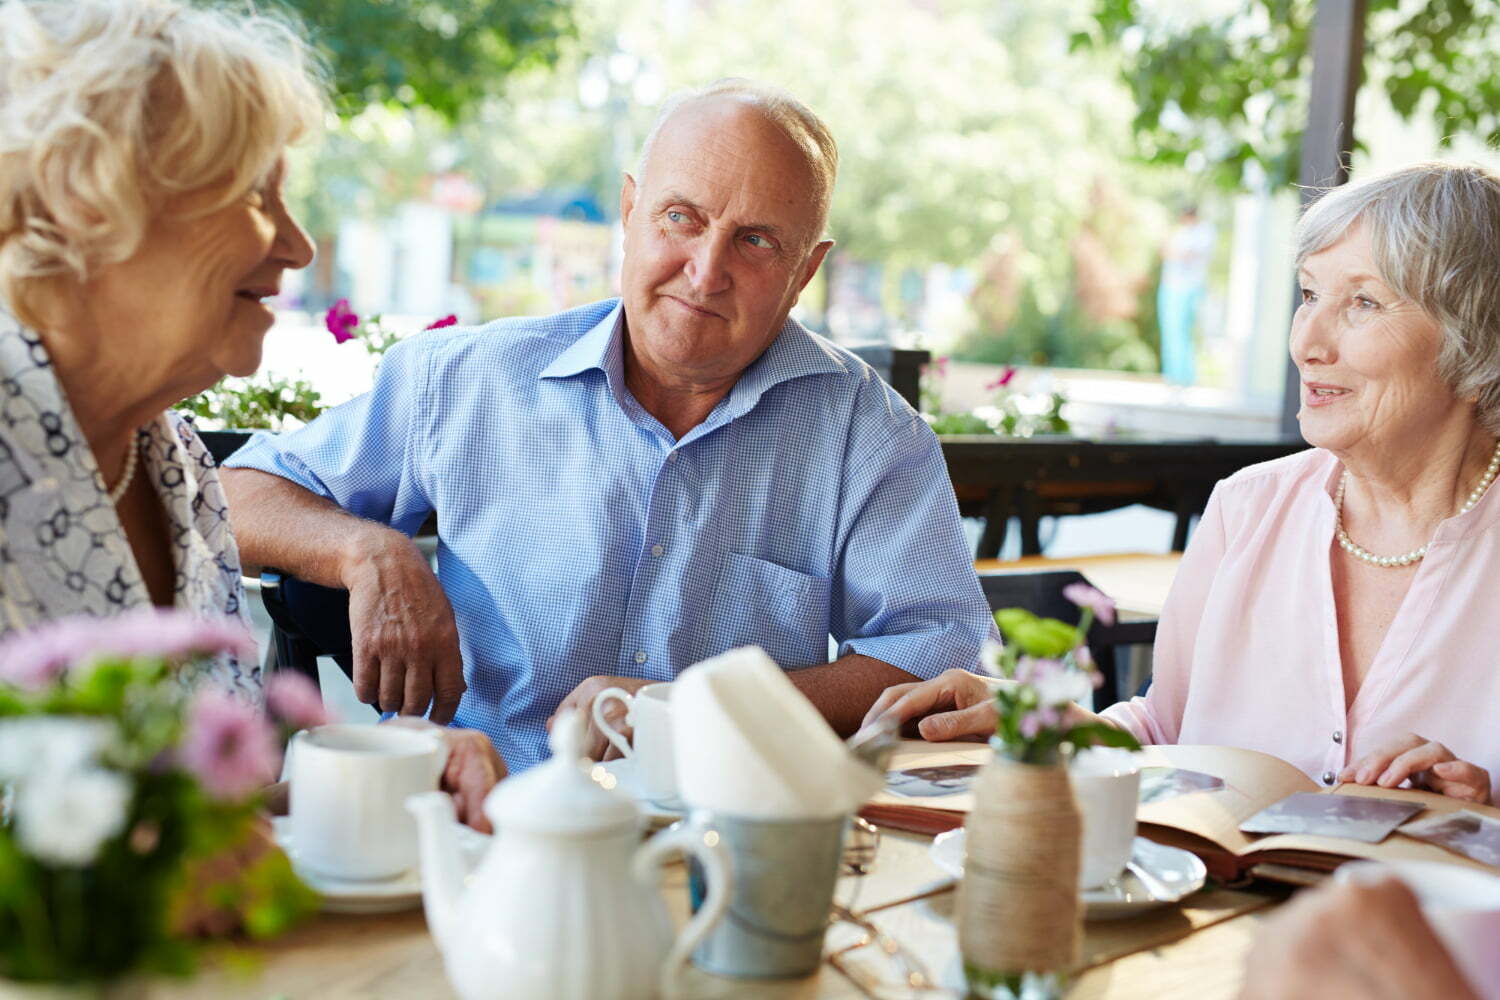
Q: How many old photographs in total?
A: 4